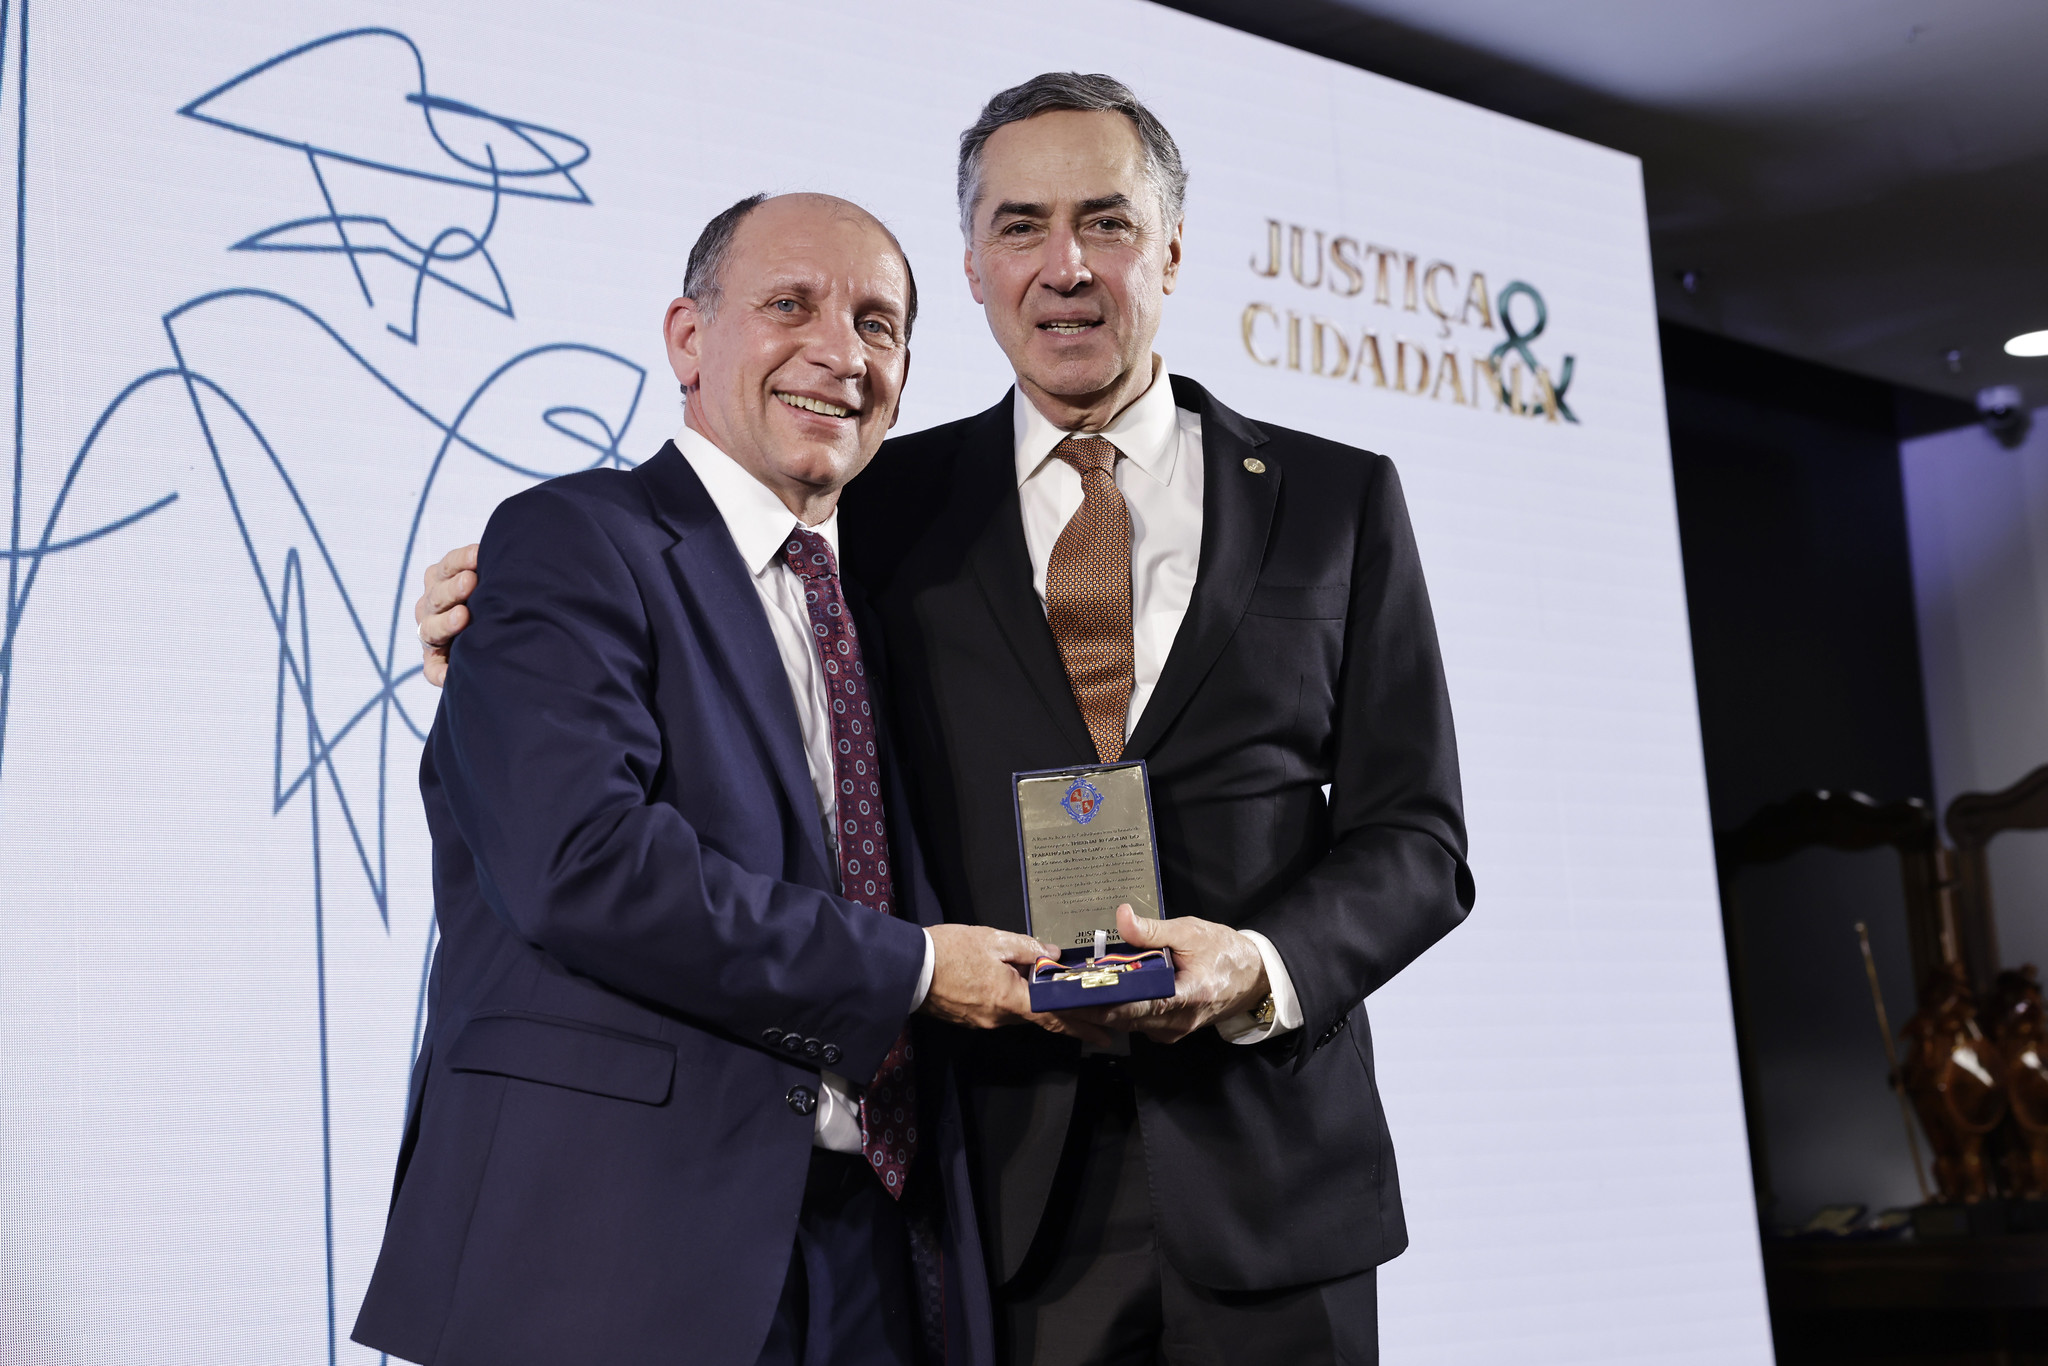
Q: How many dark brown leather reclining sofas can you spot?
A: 0